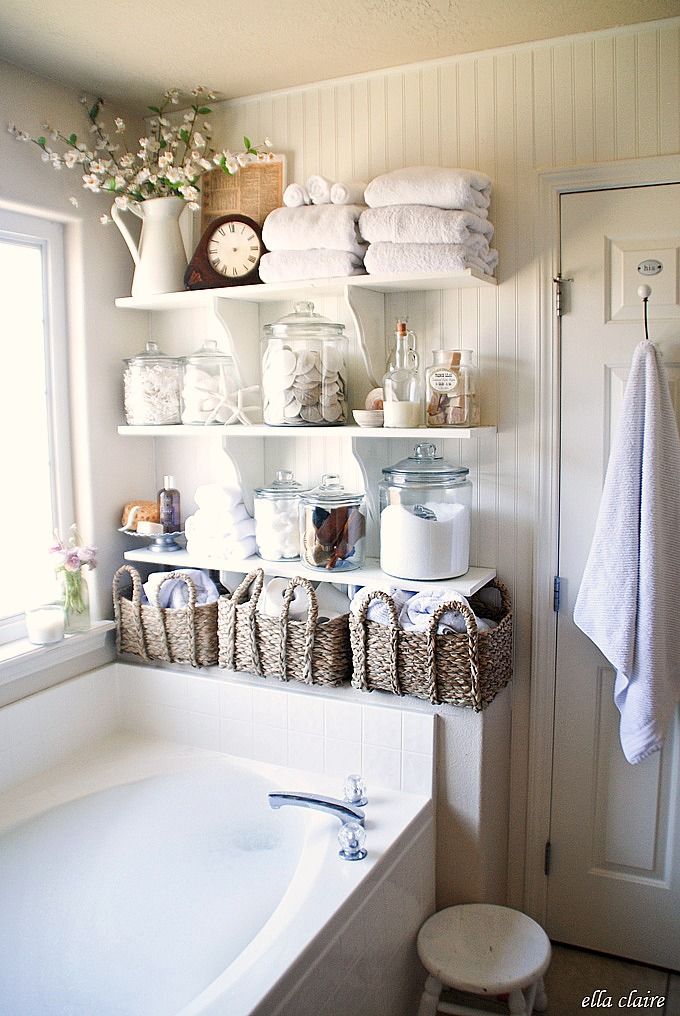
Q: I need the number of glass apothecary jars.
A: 6